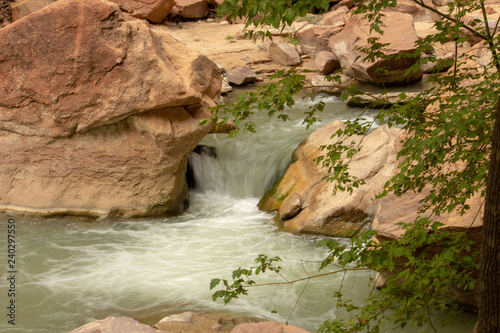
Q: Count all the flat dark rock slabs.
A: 1